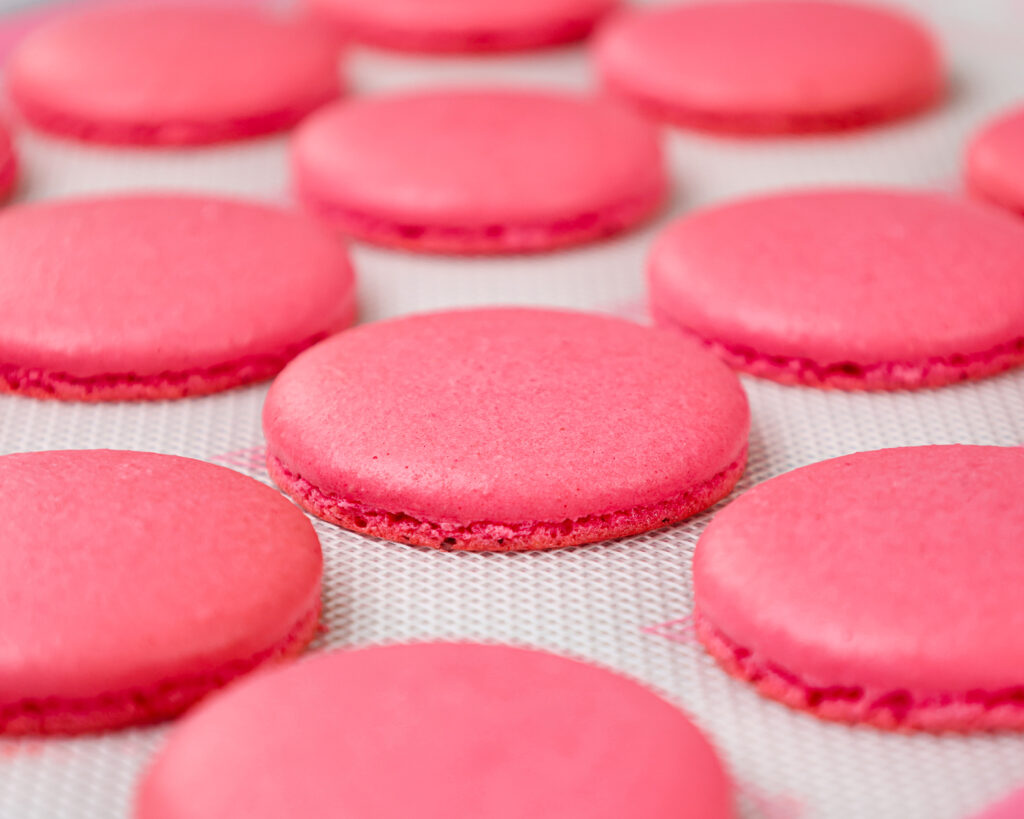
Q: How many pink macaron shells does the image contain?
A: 12